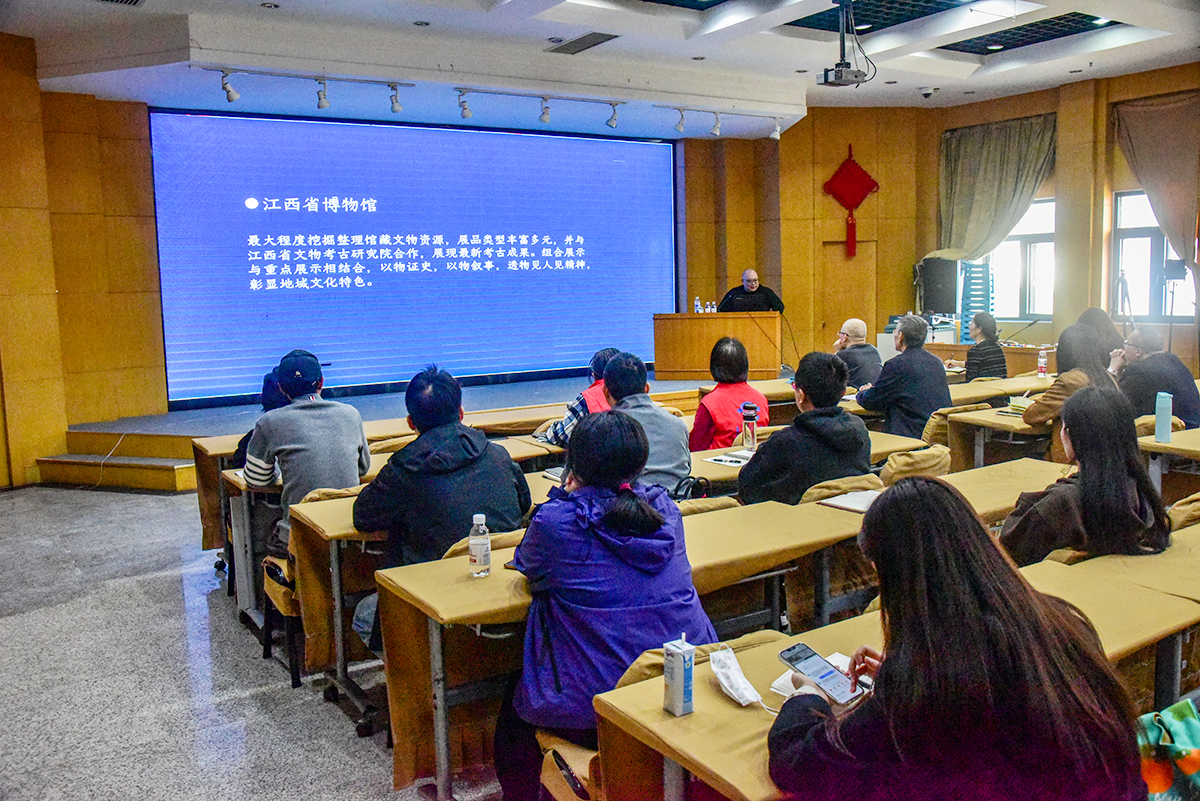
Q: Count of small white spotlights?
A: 9